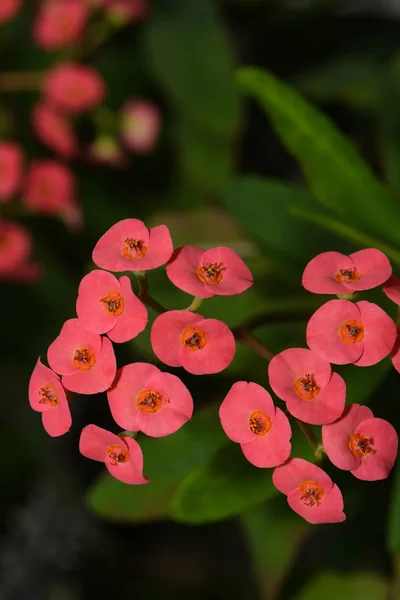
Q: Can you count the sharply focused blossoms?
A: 14